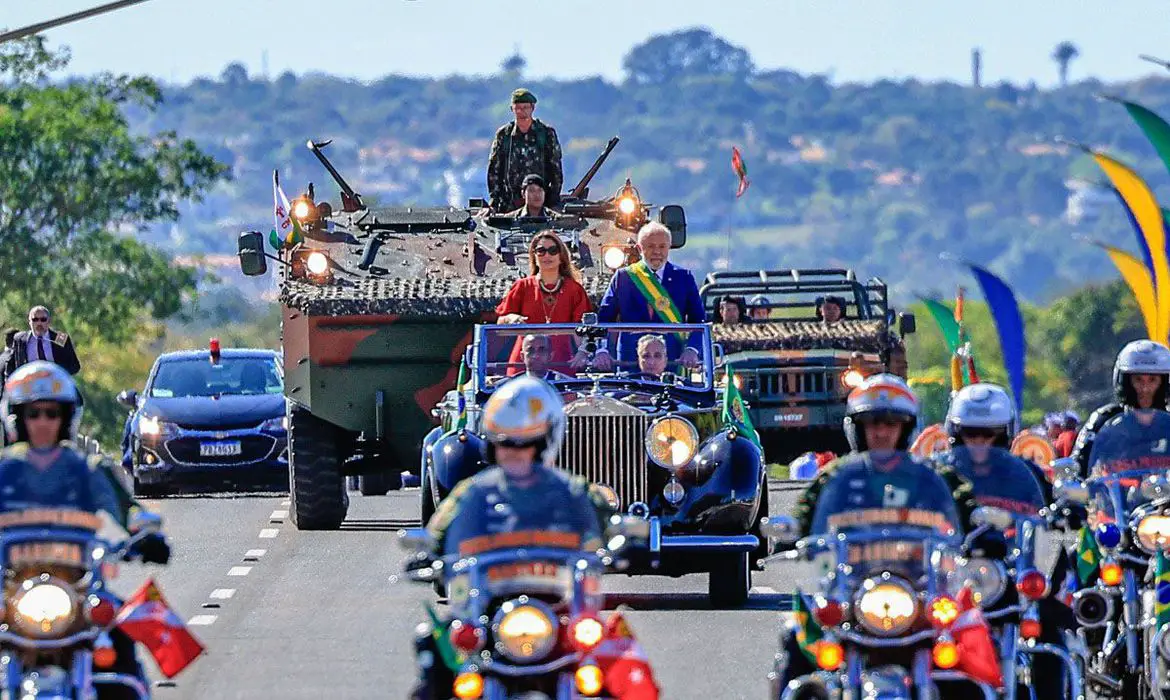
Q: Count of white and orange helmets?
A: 3